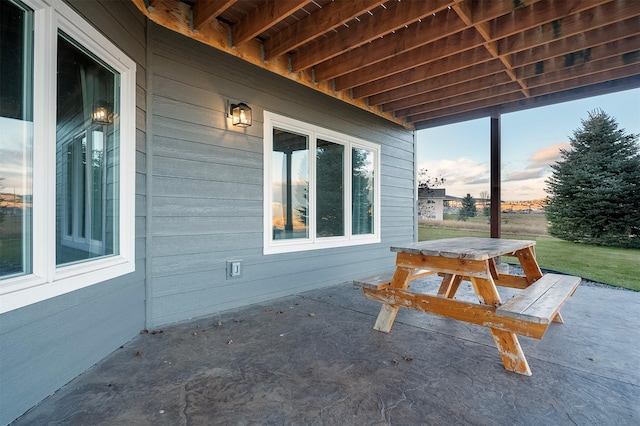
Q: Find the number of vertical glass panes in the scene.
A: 5